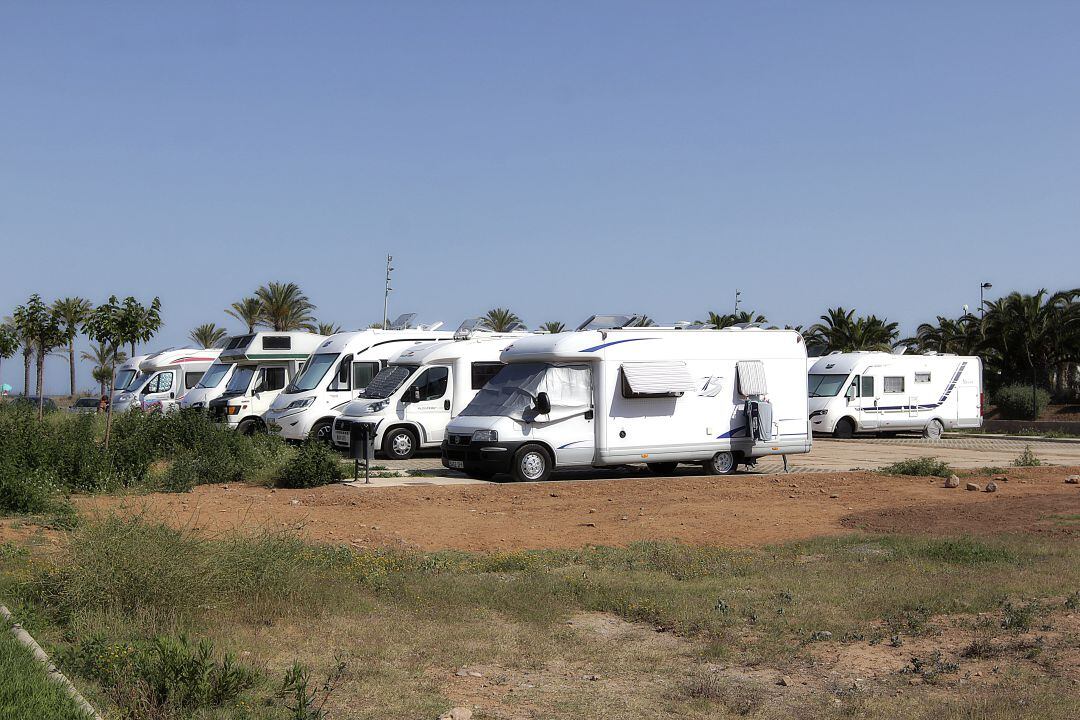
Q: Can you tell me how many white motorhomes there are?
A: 8